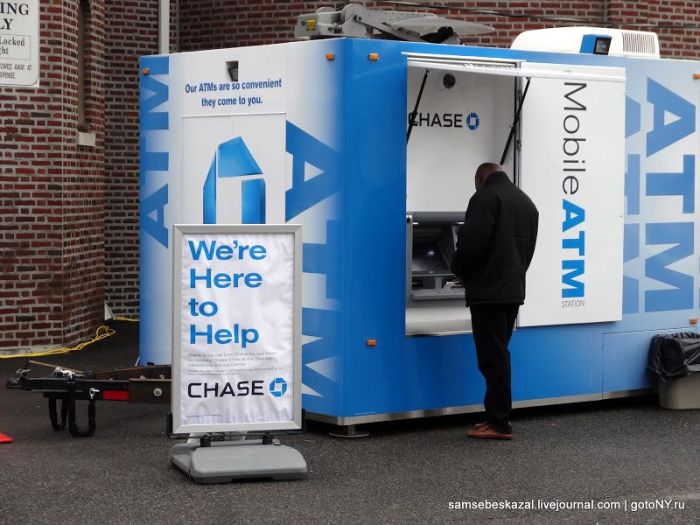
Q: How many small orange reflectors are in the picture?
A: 6